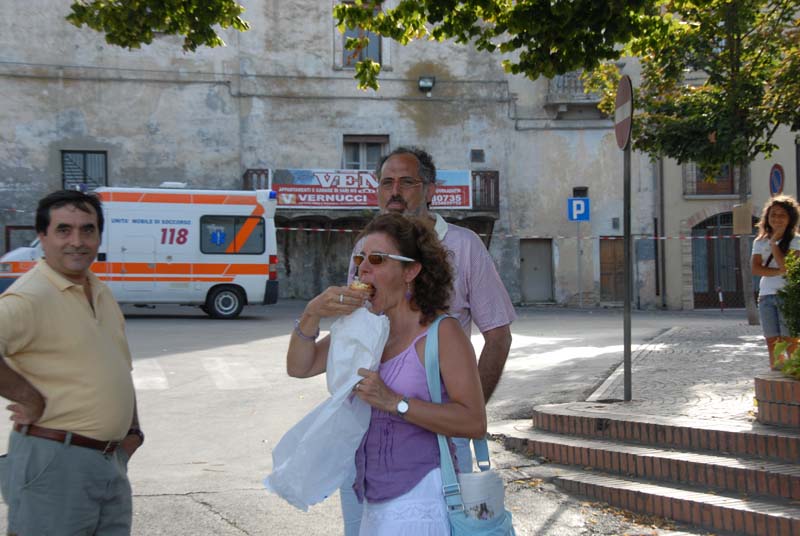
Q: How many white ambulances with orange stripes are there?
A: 1